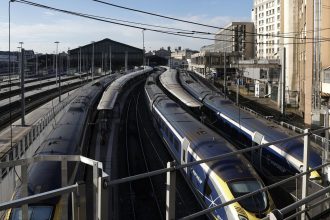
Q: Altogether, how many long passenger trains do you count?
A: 3